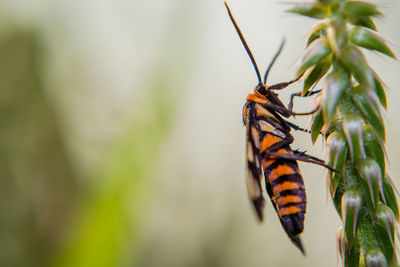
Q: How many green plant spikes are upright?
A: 1